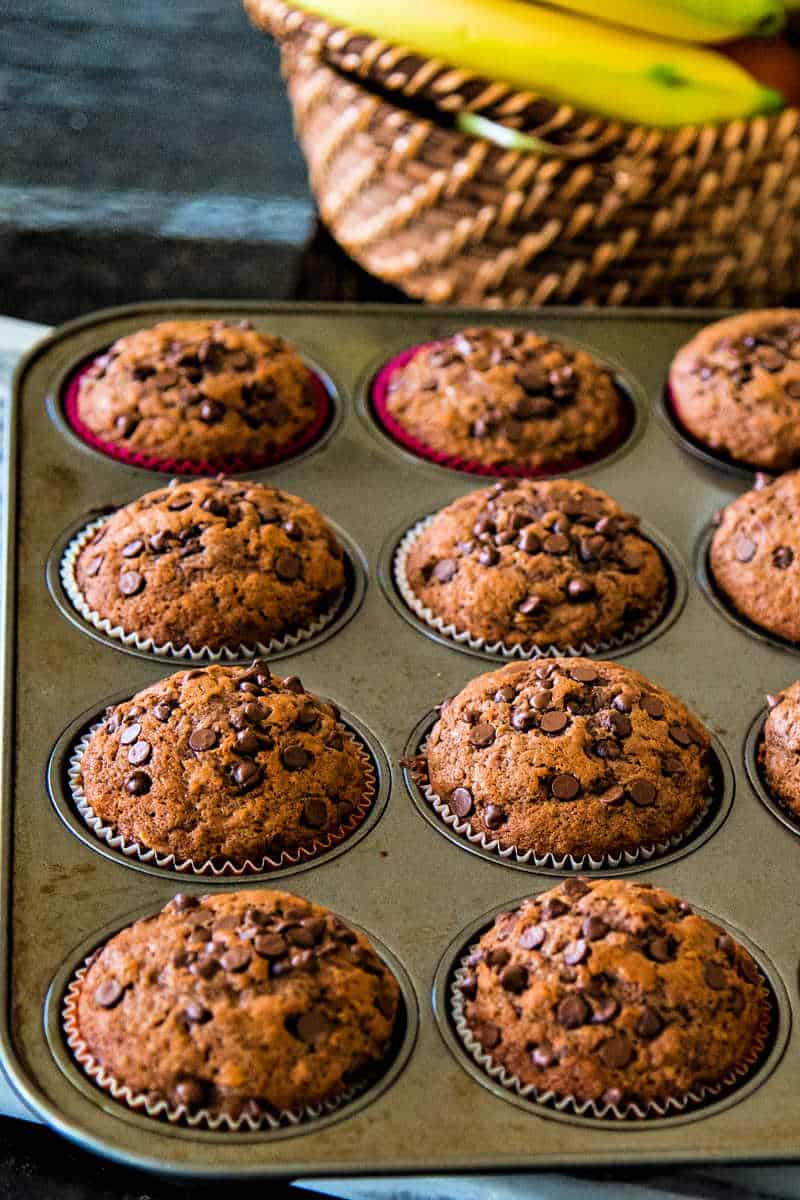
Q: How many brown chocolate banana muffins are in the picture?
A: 11